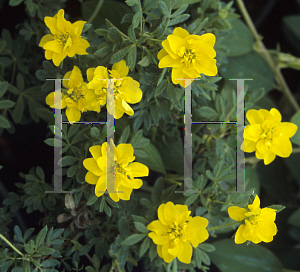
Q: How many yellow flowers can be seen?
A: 8